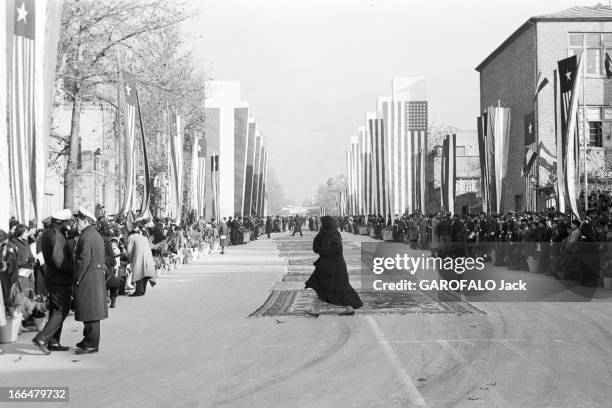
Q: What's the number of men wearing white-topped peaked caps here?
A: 2